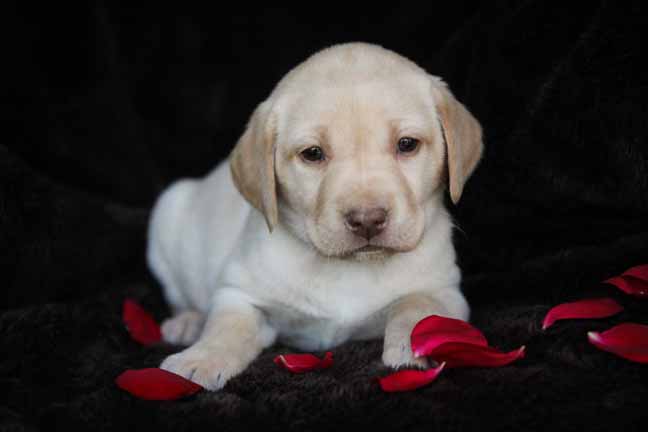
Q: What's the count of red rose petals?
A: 10